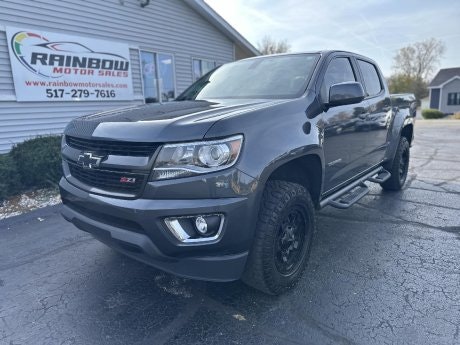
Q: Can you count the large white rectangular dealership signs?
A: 1